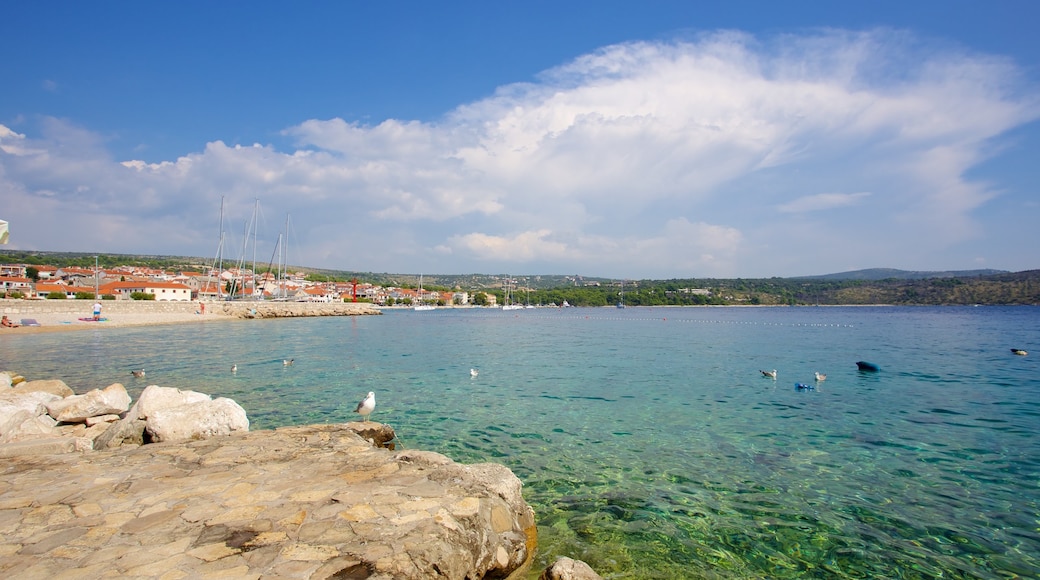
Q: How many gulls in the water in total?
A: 6